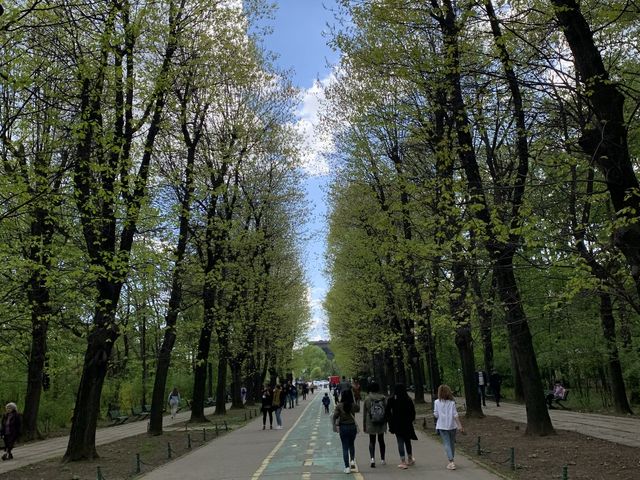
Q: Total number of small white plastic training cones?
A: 0